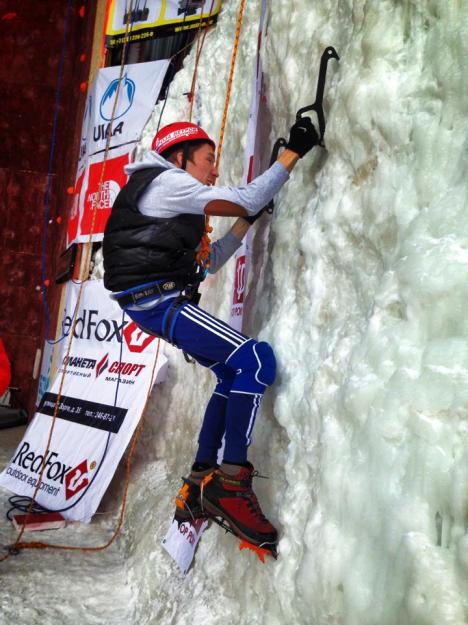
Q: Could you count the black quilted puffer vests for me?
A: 1